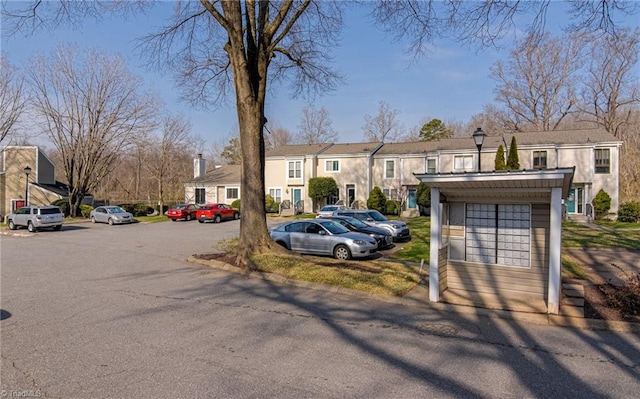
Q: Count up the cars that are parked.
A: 8